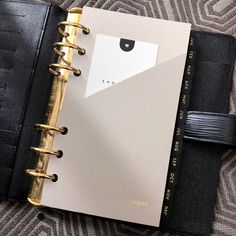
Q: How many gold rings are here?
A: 6